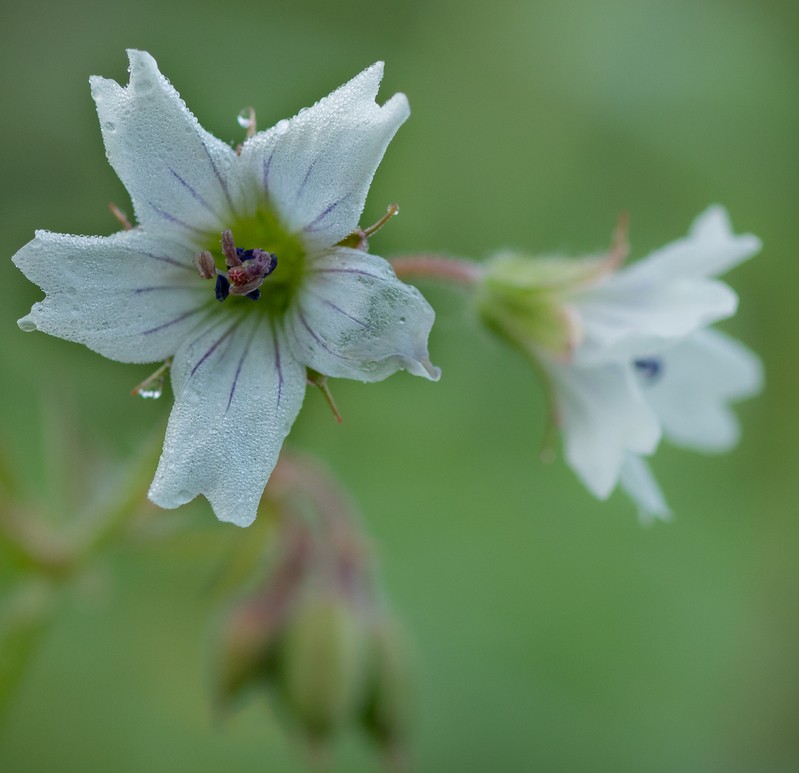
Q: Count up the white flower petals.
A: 10